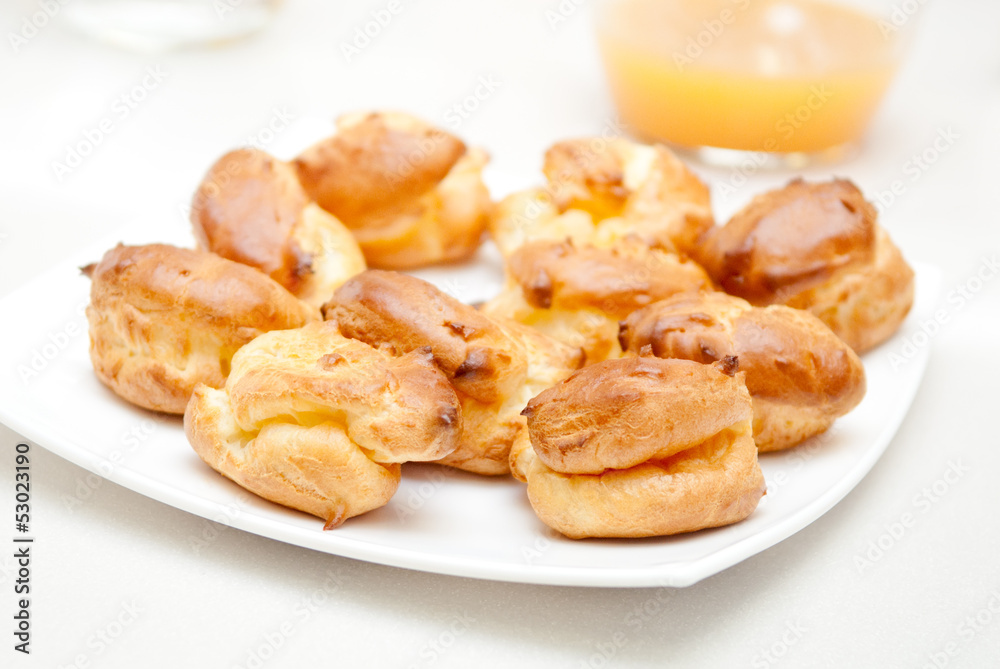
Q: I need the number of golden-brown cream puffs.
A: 10